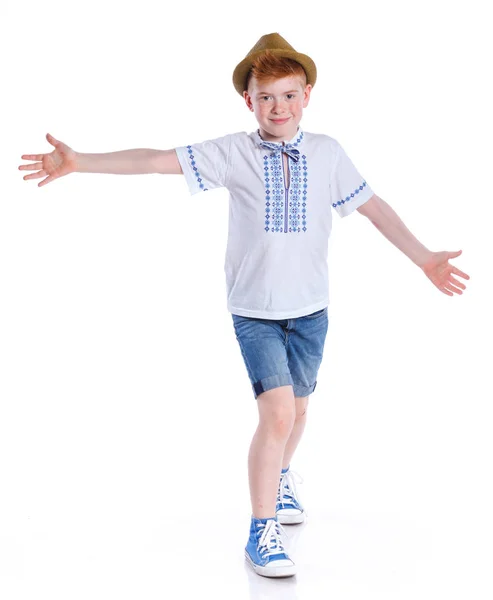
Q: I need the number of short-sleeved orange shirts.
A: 0